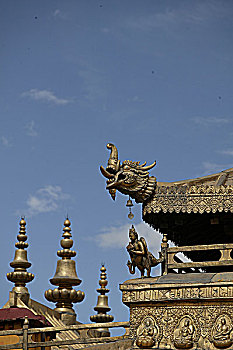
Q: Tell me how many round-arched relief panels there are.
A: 3